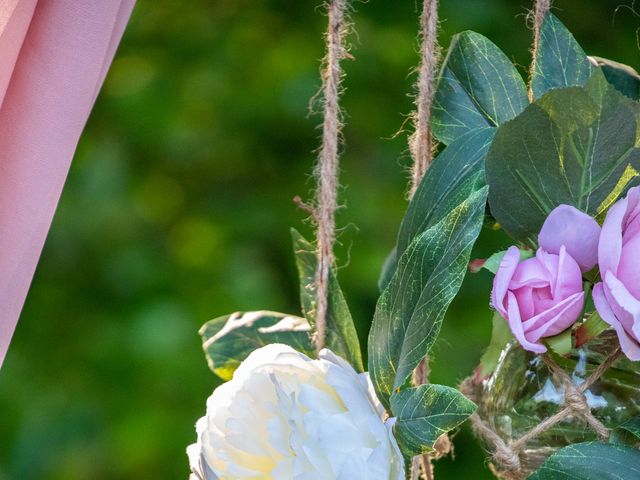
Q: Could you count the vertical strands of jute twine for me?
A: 3